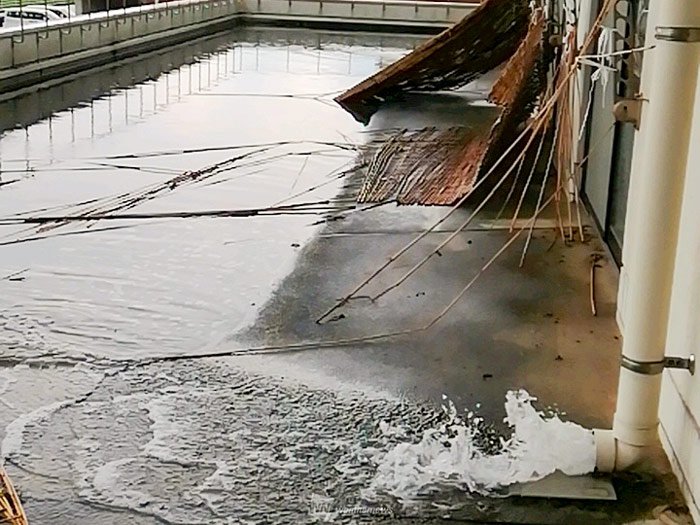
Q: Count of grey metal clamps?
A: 2